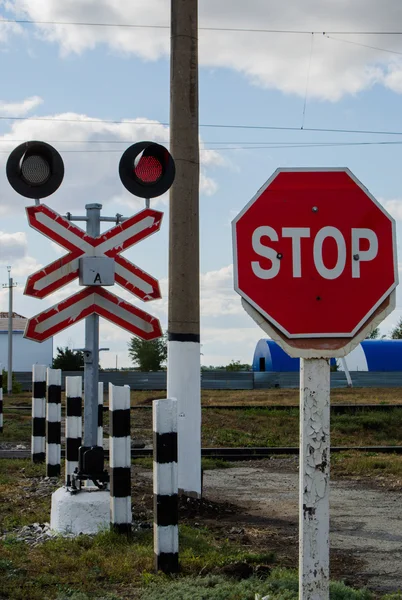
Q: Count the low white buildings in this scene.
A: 1